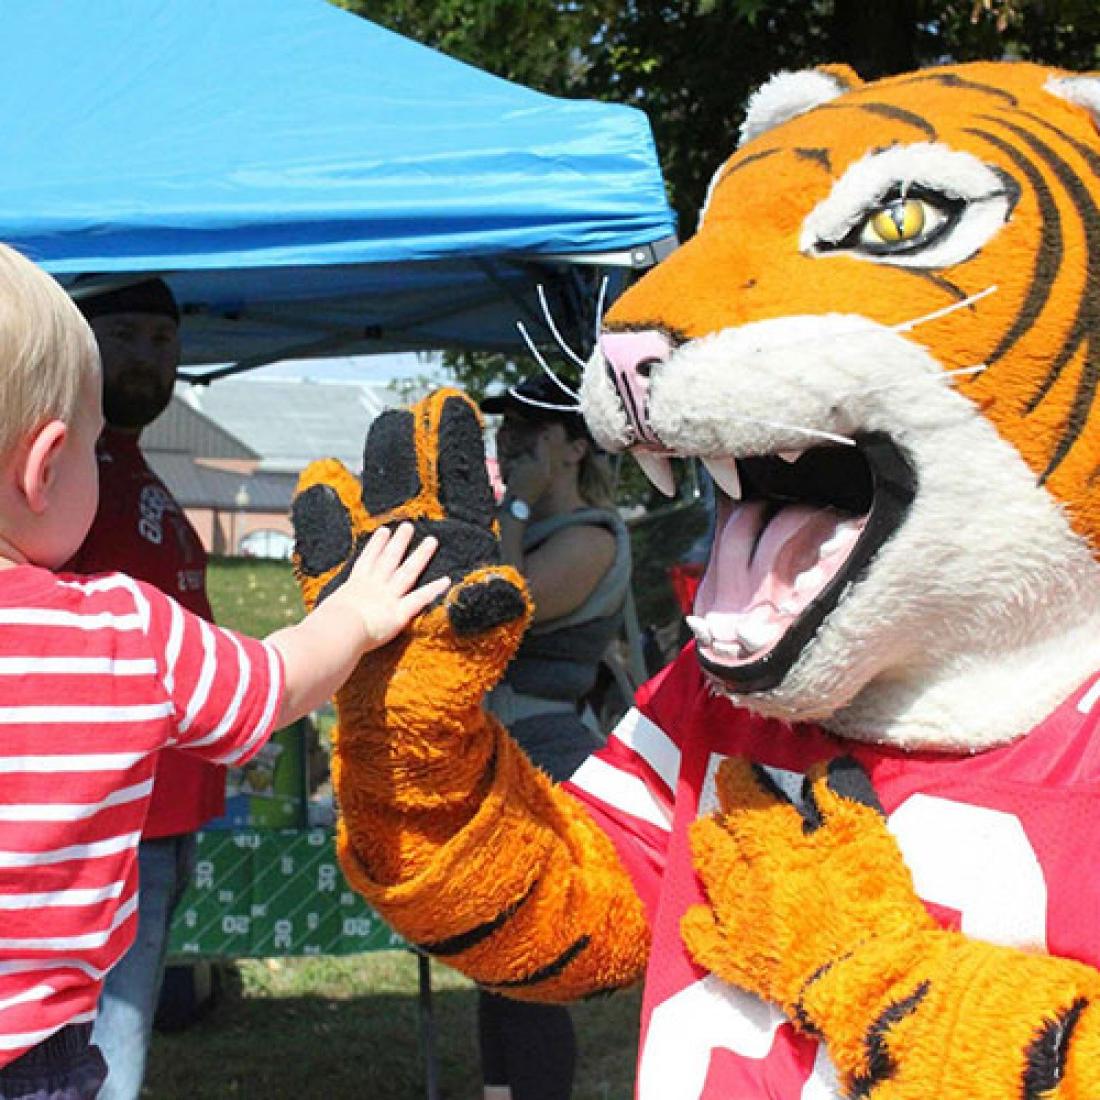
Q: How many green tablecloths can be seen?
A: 1